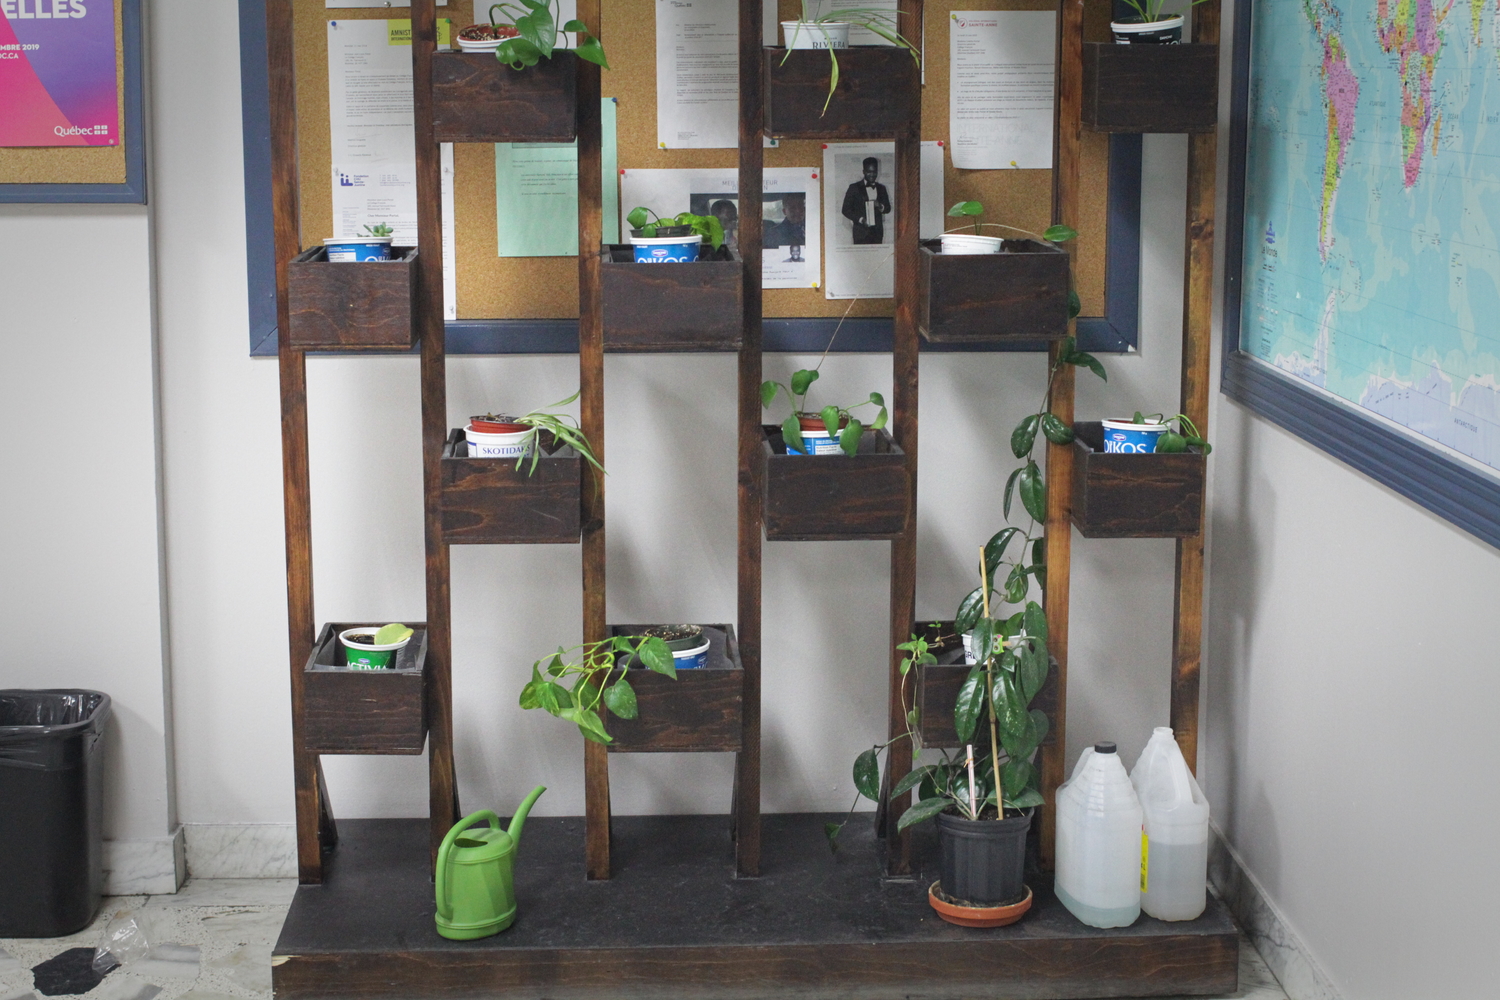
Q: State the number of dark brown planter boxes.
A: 12